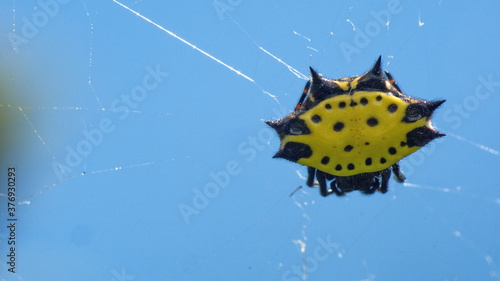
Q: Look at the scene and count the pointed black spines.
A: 6